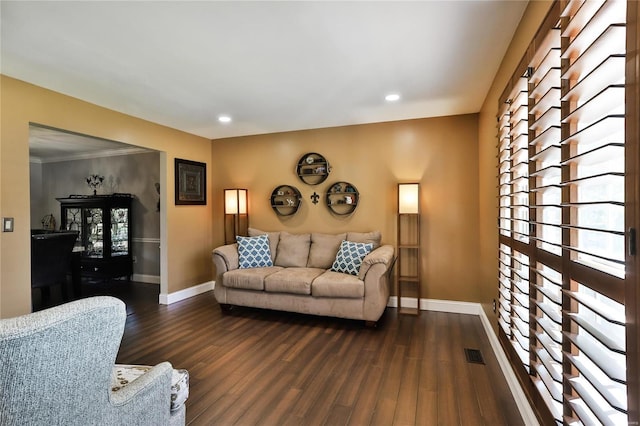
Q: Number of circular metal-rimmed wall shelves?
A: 3